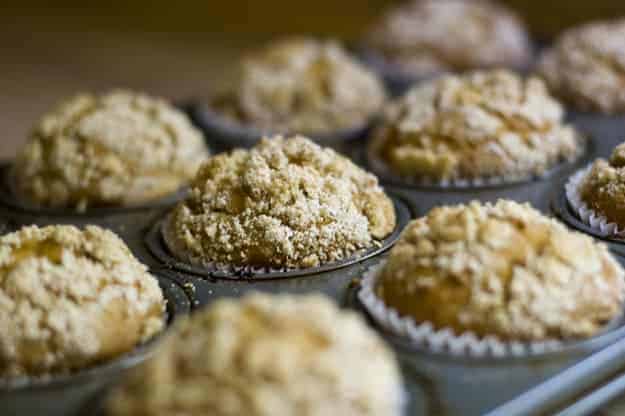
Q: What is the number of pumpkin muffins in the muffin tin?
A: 10